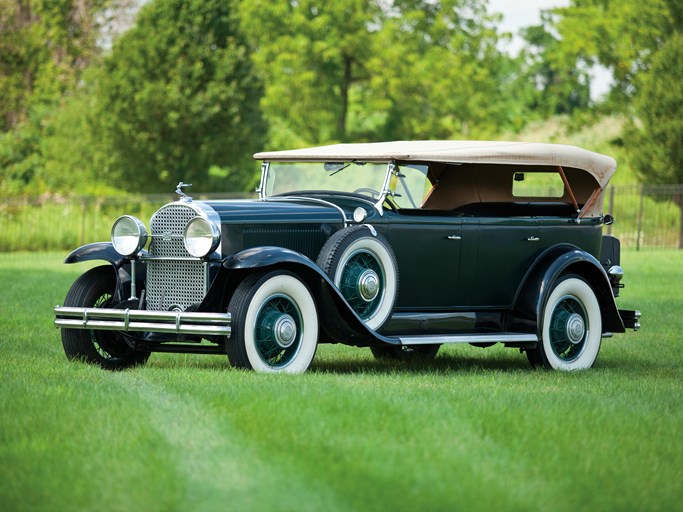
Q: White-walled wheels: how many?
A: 3